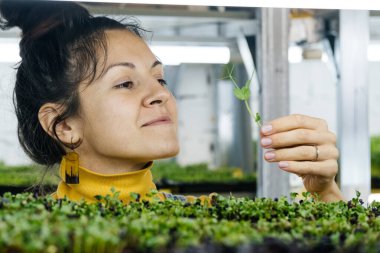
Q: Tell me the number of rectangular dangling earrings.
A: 1